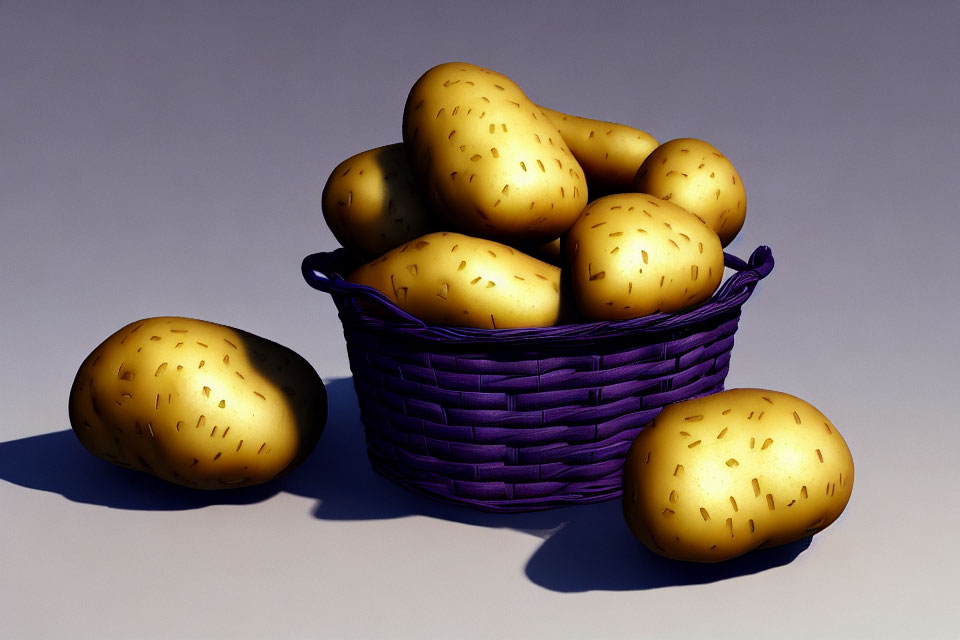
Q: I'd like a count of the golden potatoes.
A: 8